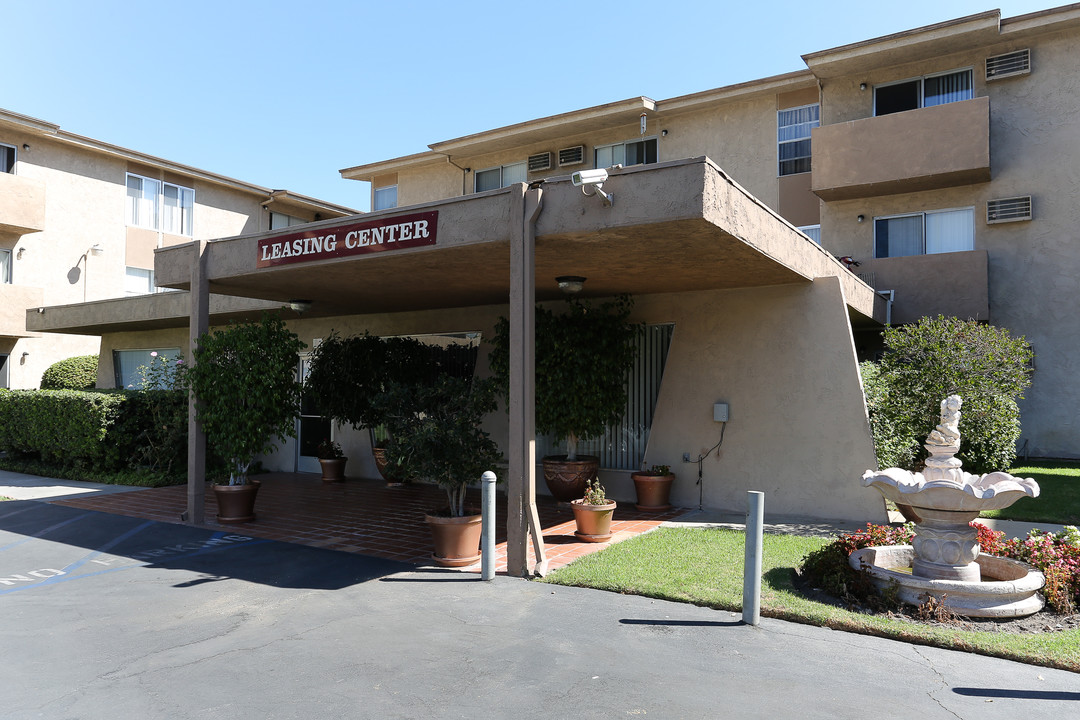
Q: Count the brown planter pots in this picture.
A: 7